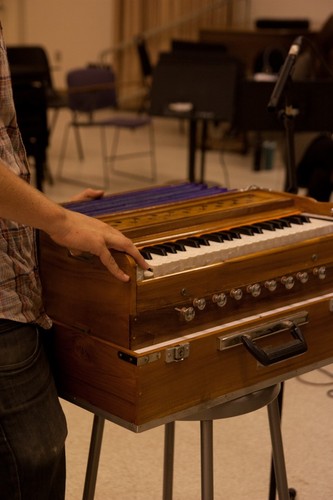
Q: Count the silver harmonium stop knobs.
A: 9